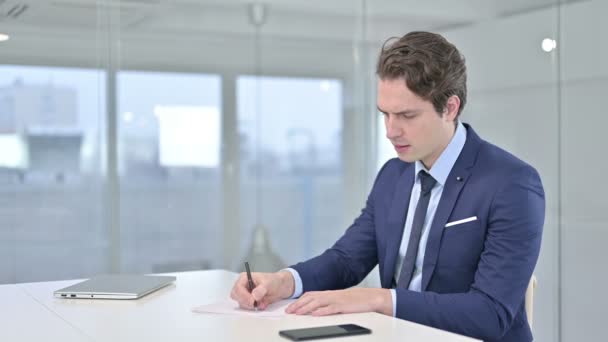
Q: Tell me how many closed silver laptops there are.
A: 1